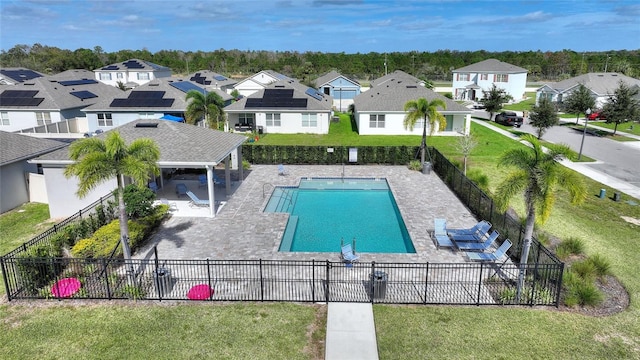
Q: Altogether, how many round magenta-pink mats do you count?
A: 2